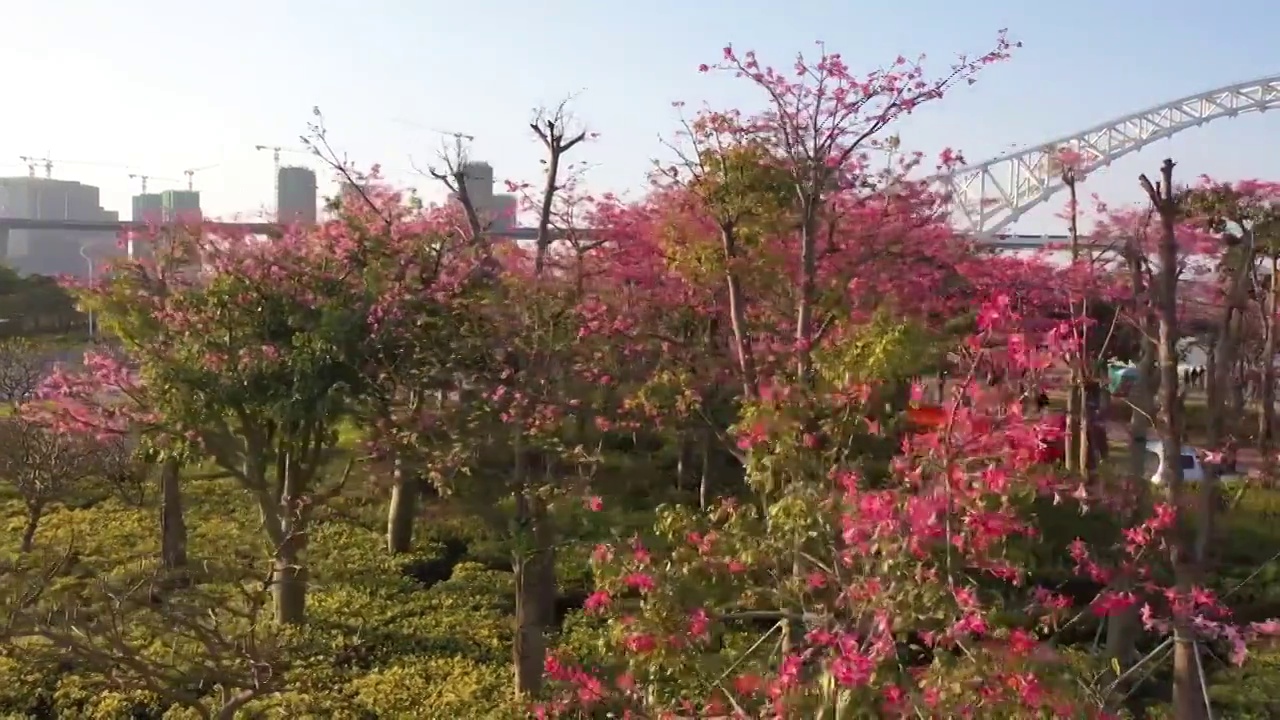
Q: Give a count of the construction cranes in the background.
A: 6